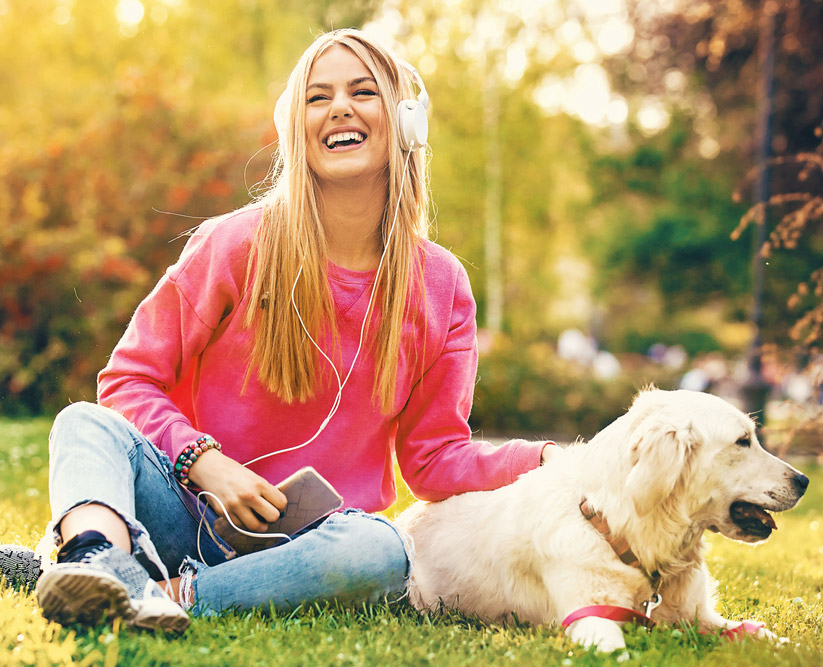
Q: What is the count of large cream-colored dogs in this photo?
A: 1